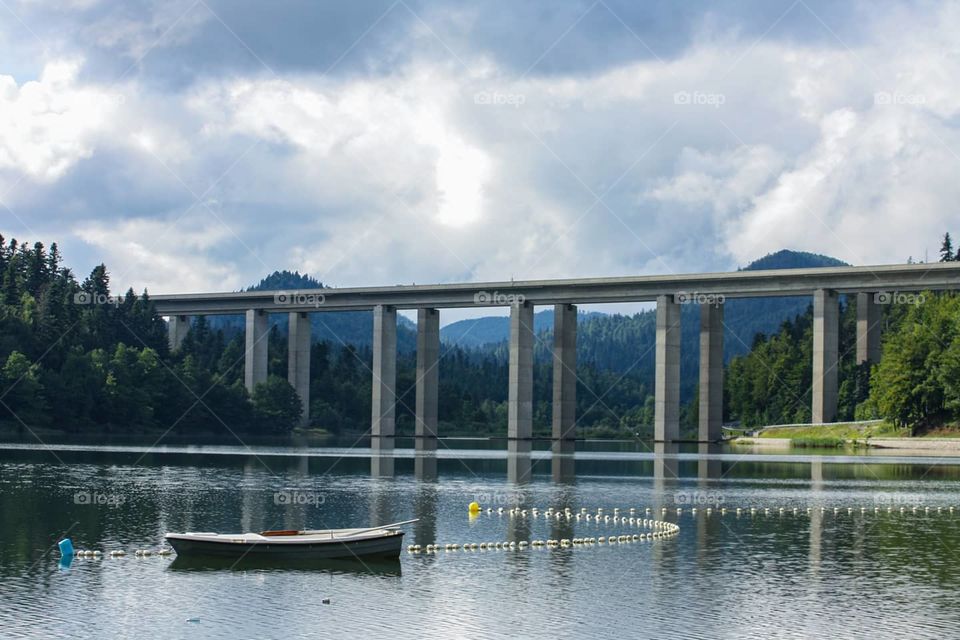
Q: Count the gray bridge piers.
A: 11